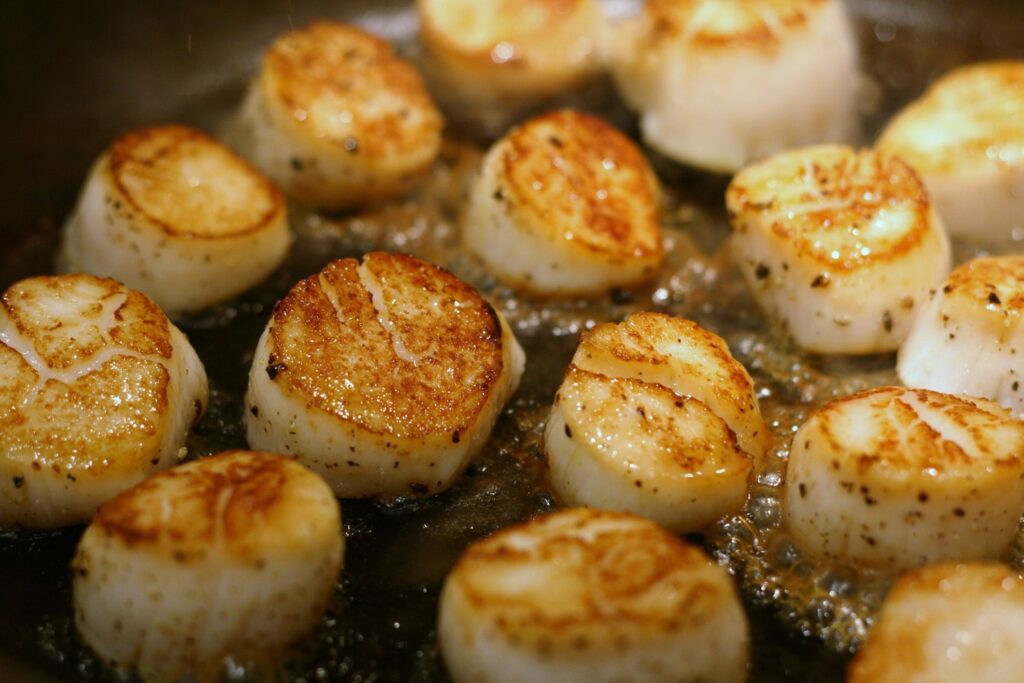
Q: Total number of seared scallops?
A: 15